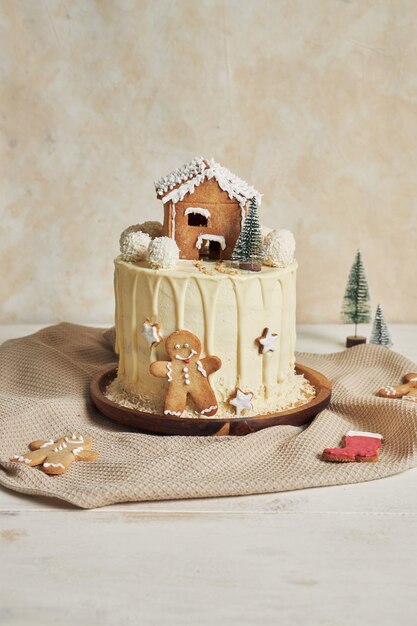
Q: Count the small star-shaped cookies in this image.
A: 3